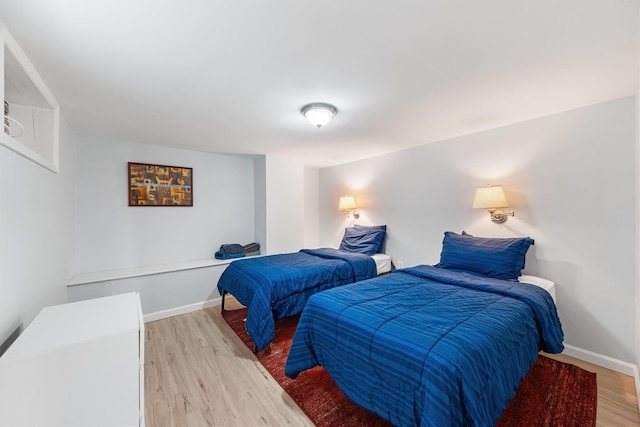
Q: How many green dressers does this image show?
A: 0